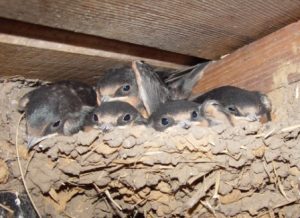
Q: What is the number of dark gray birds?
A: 5